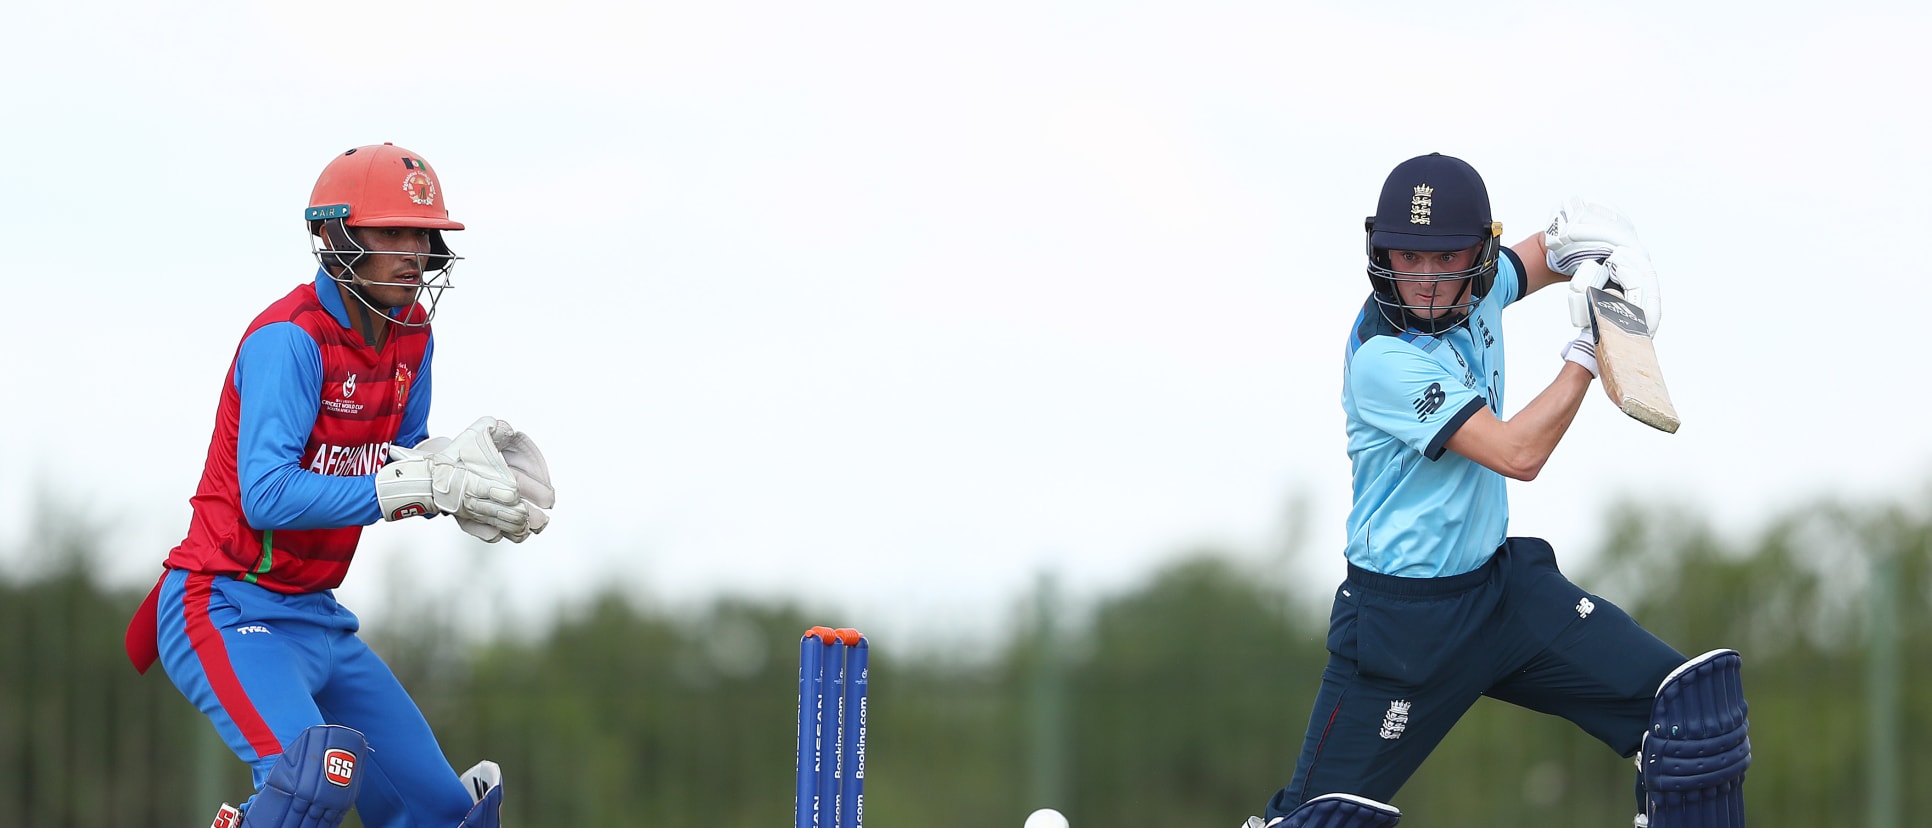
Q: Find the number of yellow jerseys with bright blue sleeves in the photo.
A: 0